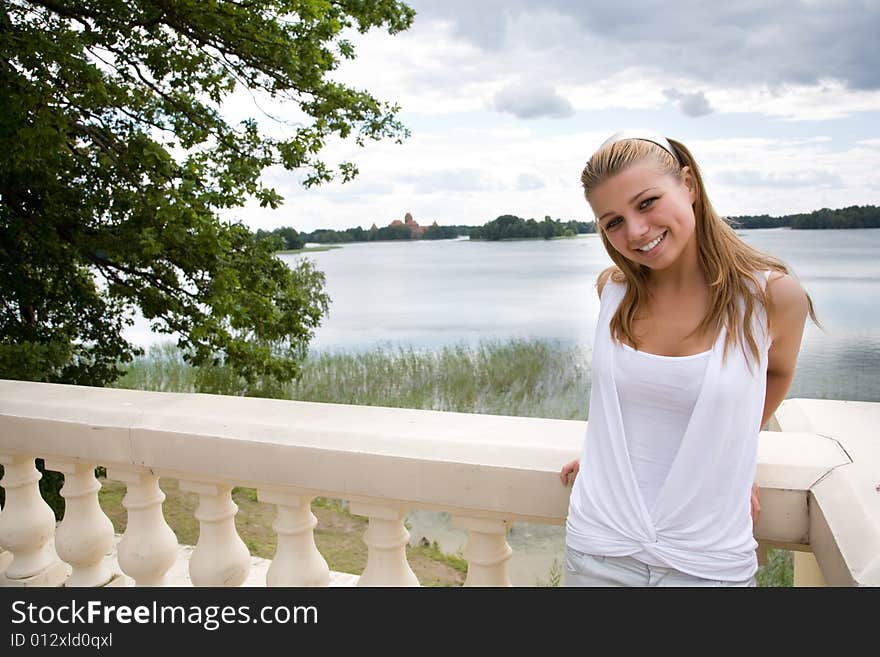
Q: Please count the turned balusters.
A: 7